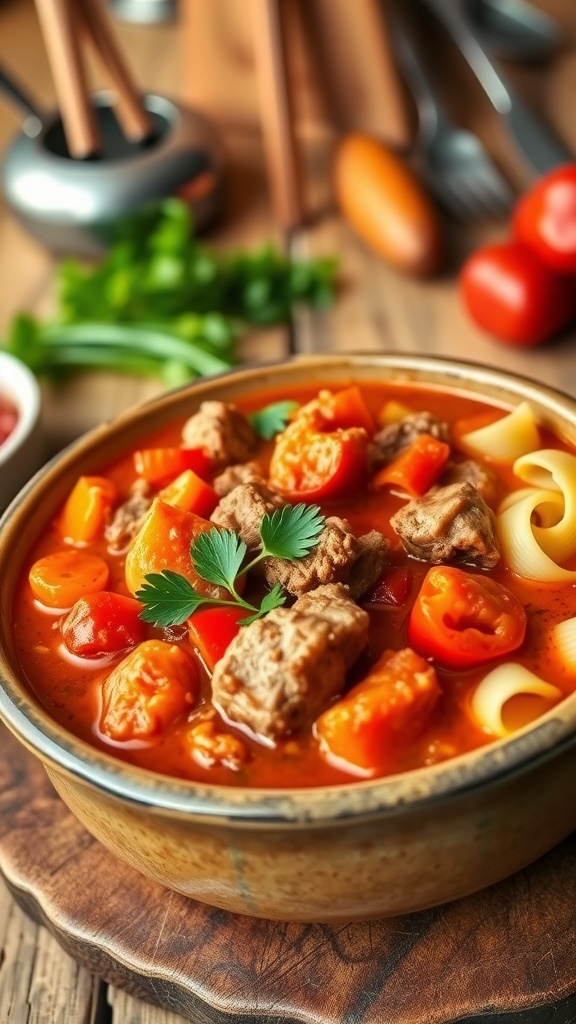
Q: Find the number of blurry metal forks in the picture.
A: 1